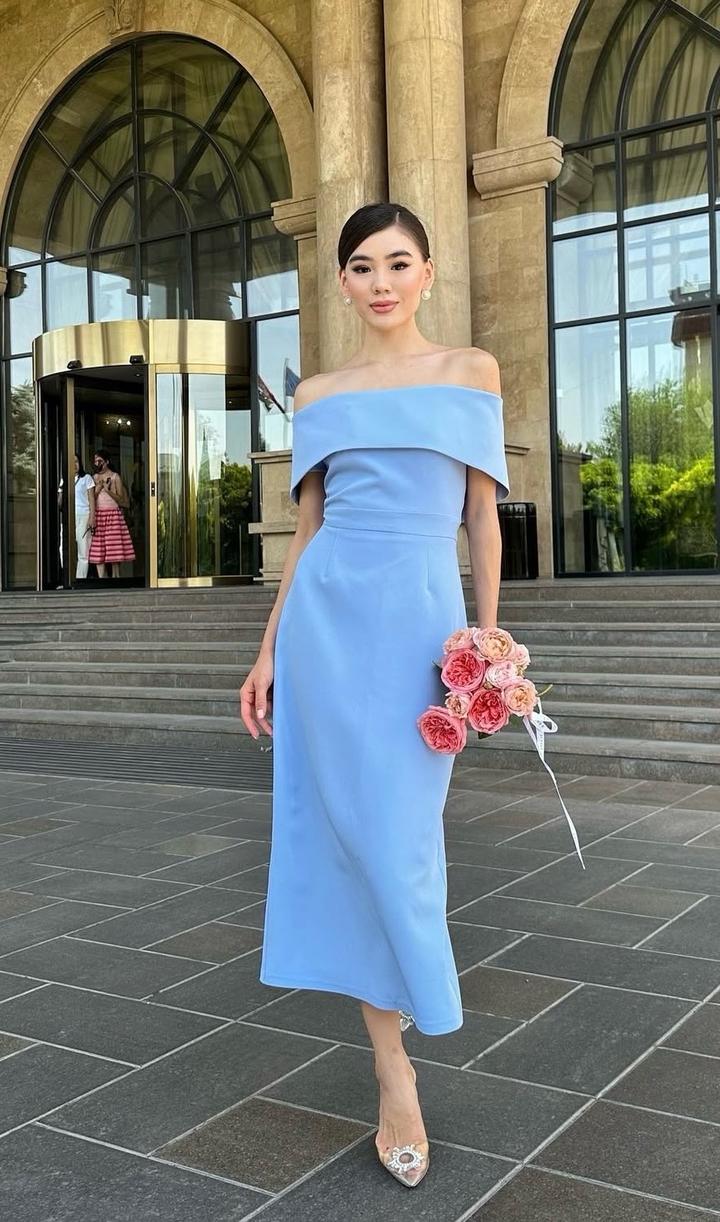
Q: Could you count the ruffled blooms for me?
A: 9